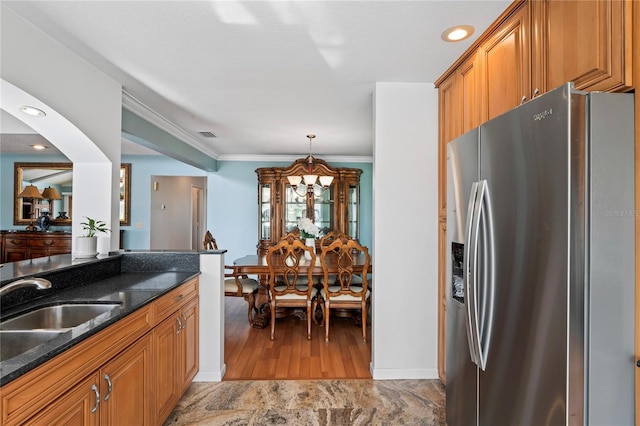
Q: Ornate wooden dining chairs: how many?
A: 5